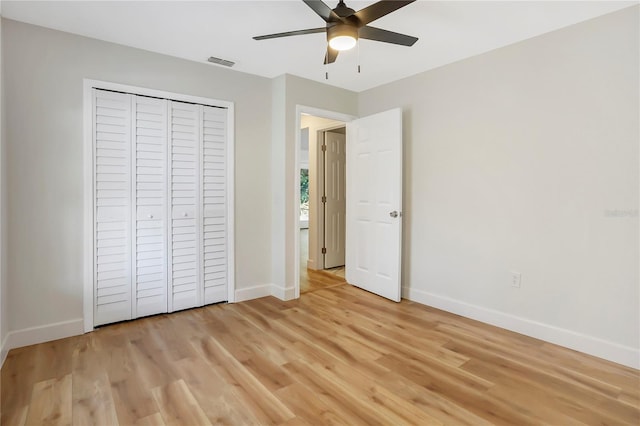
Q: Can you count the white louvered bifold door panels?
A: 4